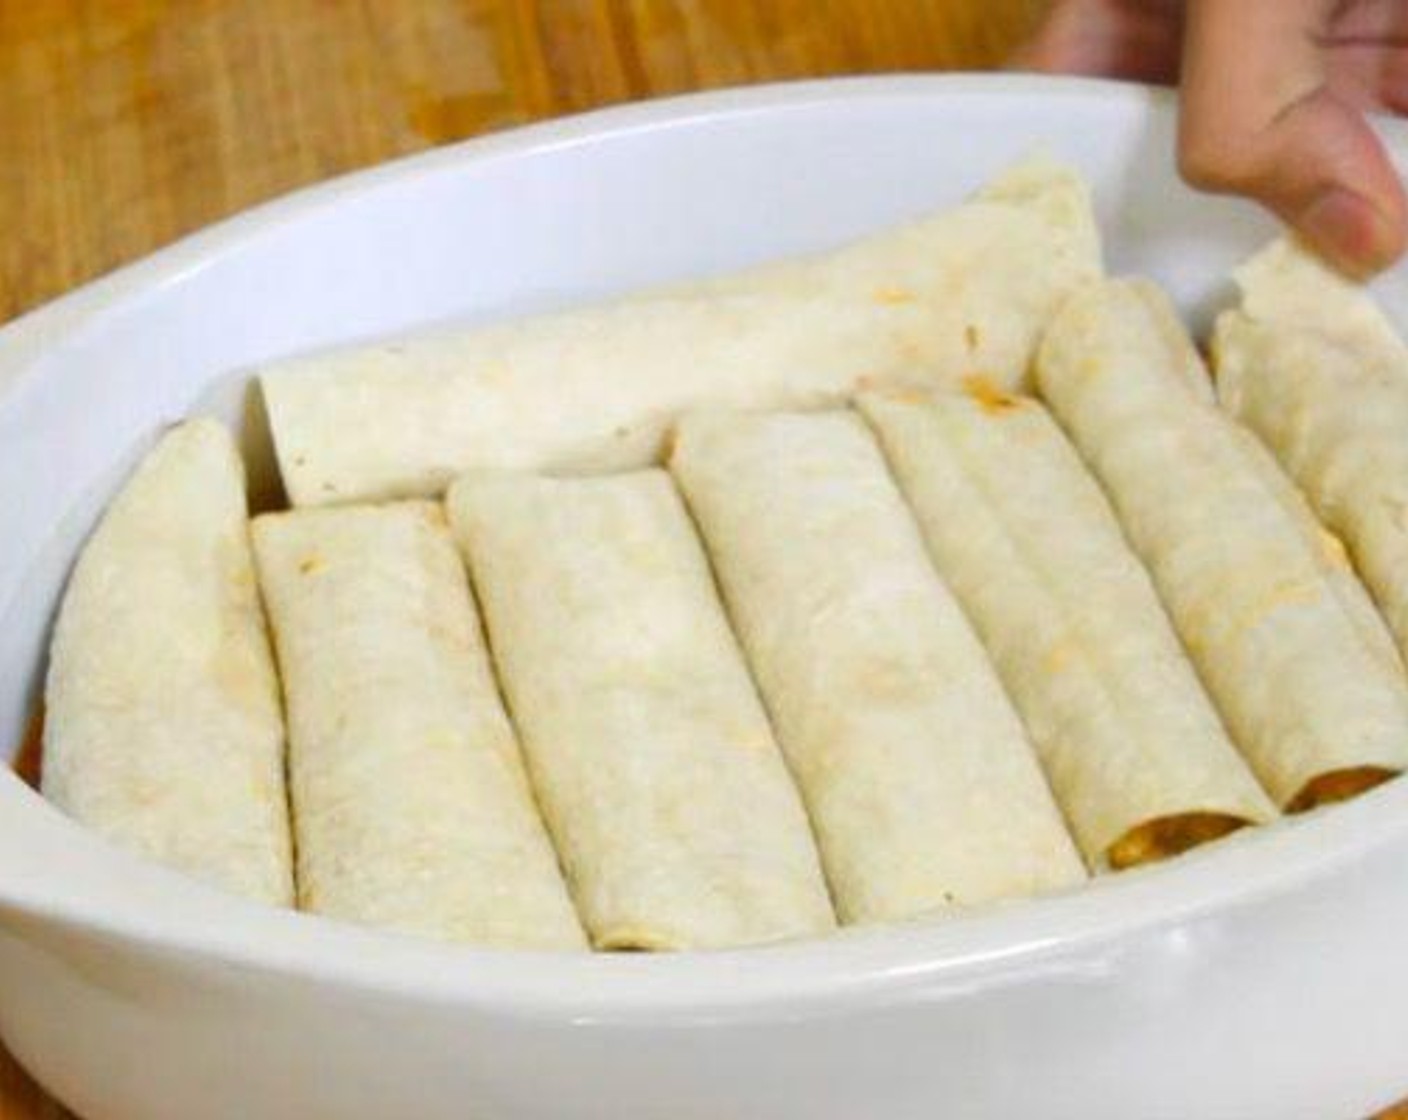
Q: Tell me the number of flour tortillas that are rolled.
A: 8